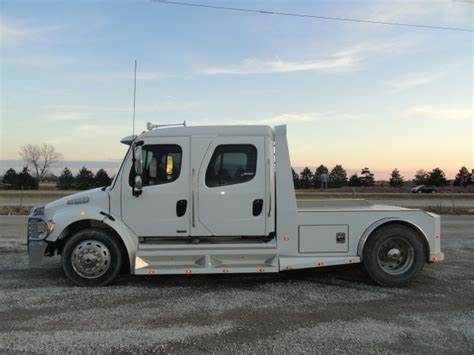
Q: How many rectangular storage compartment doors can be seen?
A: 1